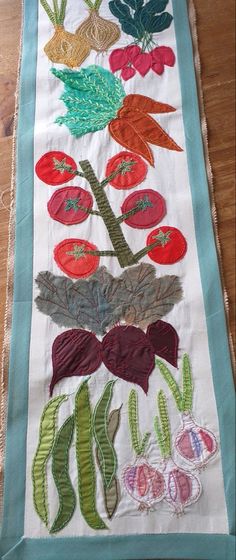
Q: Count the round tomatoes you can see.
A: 6